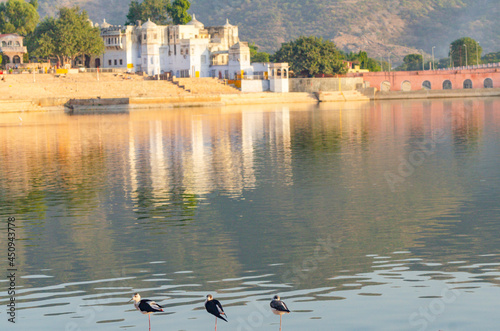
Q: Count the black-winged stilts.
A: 3